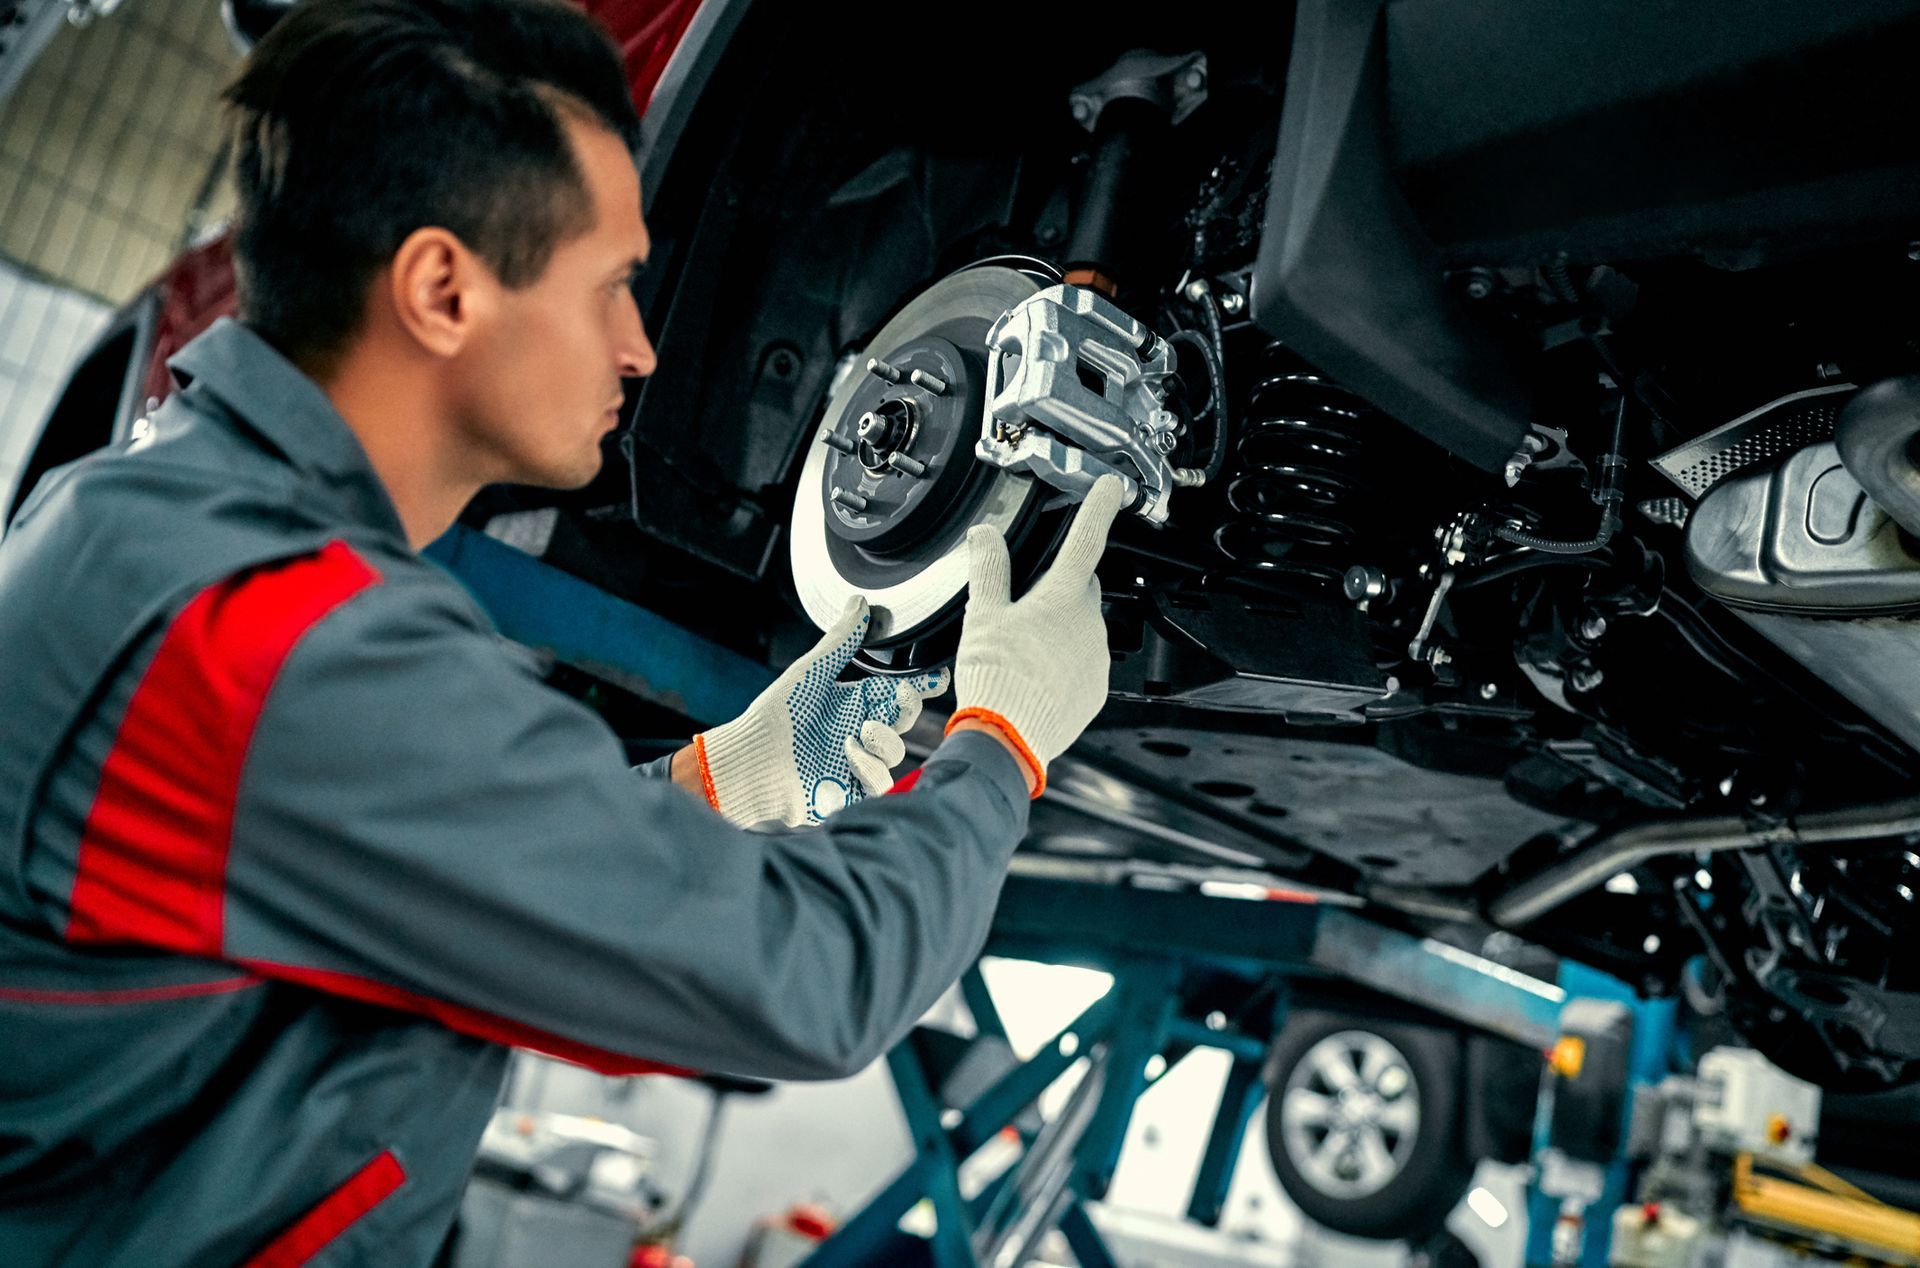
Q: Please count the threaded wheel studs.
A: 5